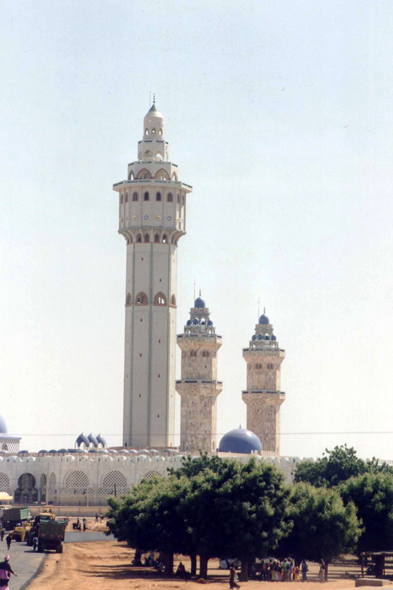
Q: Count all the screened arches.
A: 4